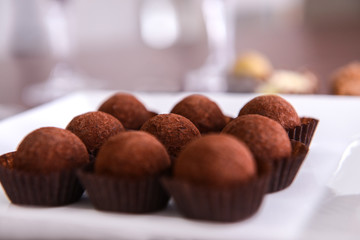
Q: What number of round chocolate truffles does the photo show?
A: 9